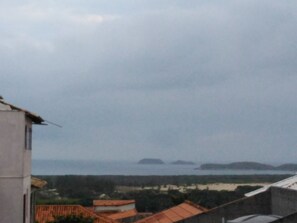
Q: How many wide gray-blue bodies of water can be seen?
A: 1